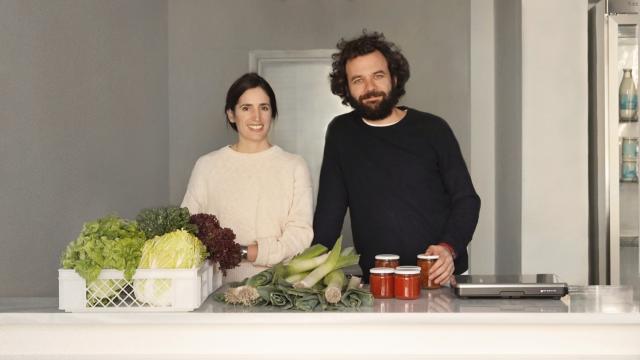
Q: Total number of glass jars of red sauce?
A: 5